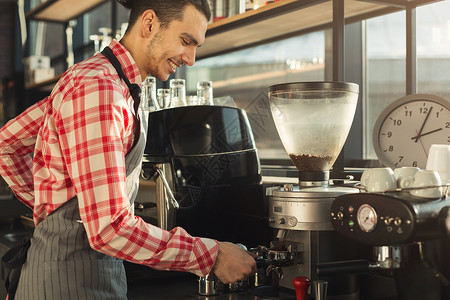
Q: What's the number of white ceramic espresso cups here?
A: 3